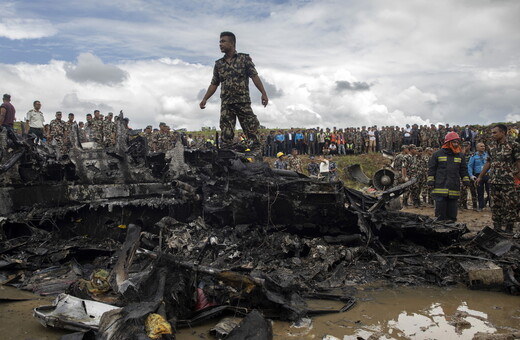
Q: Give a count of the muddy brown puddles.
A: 1